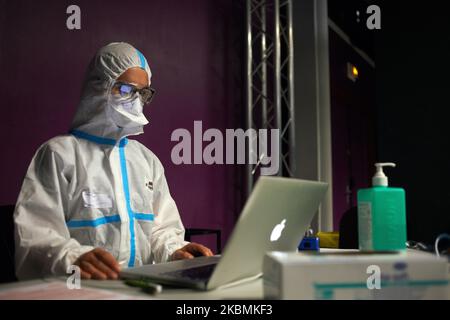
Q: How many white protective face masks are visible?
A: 1